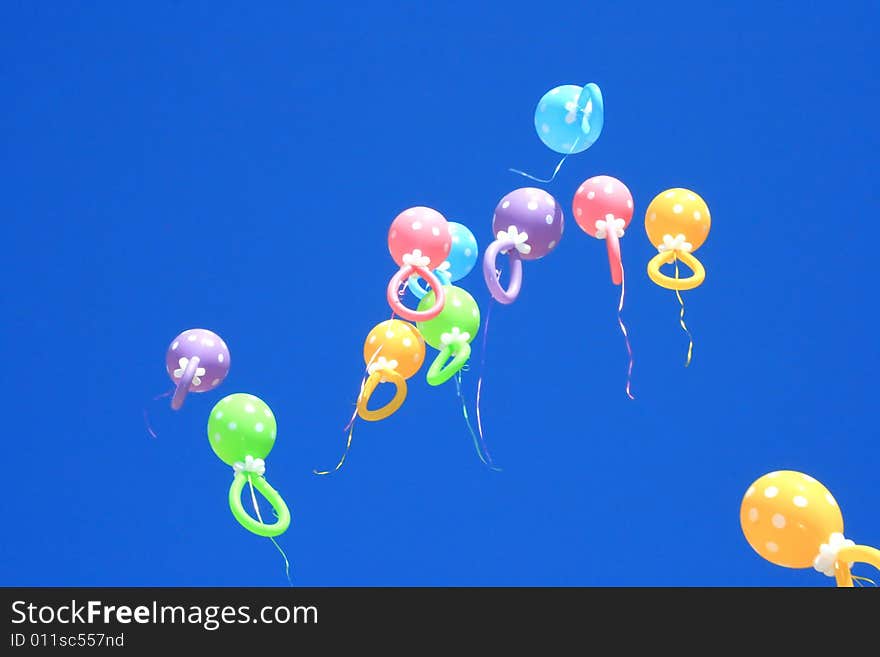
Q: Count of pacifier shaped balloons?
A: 11